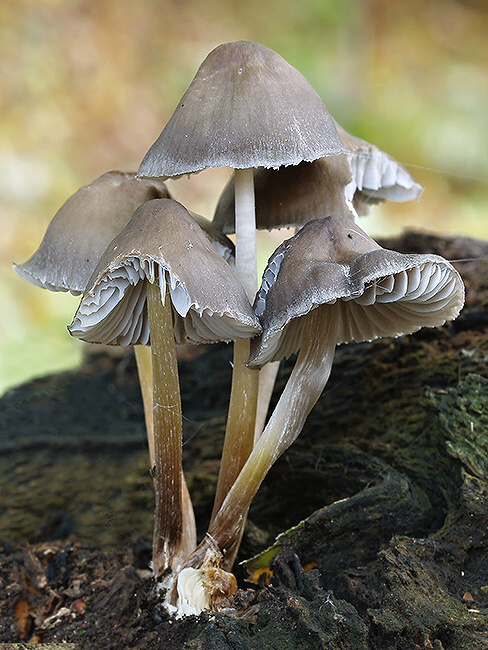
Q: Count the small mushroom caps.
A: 5